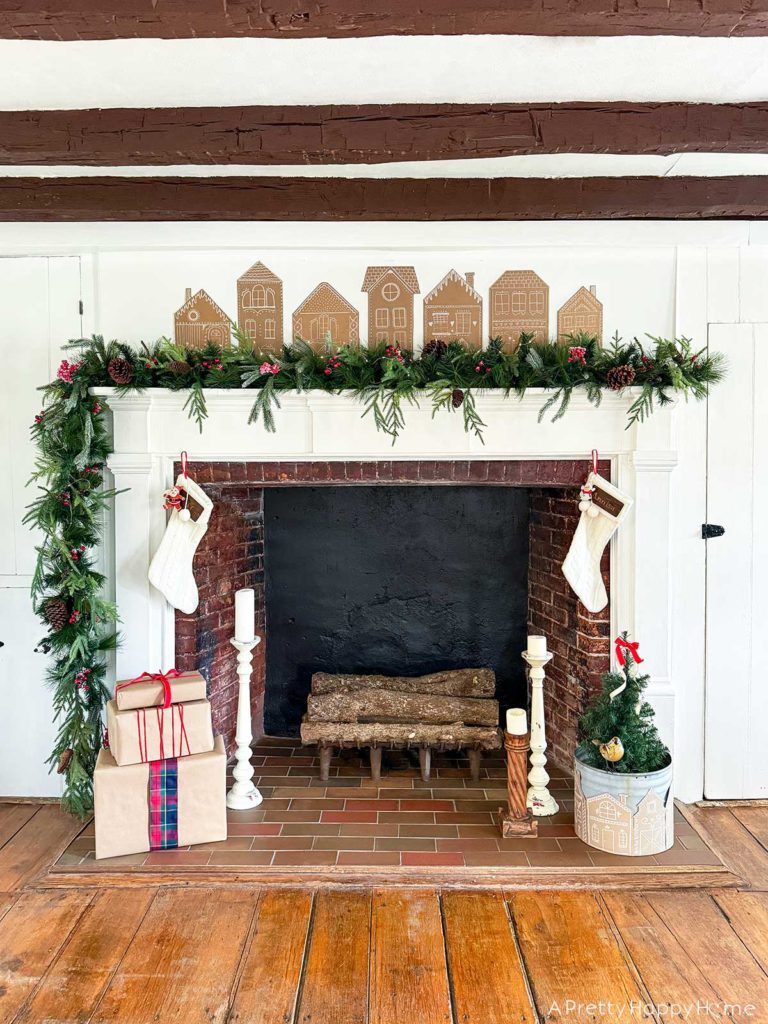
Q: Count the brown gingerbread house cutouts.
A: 7